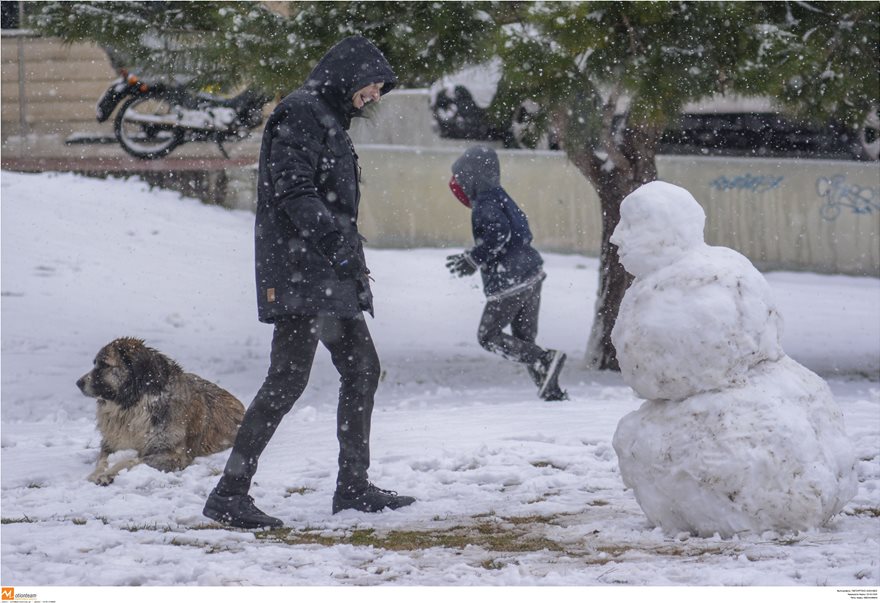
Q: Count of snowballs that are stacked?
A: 3